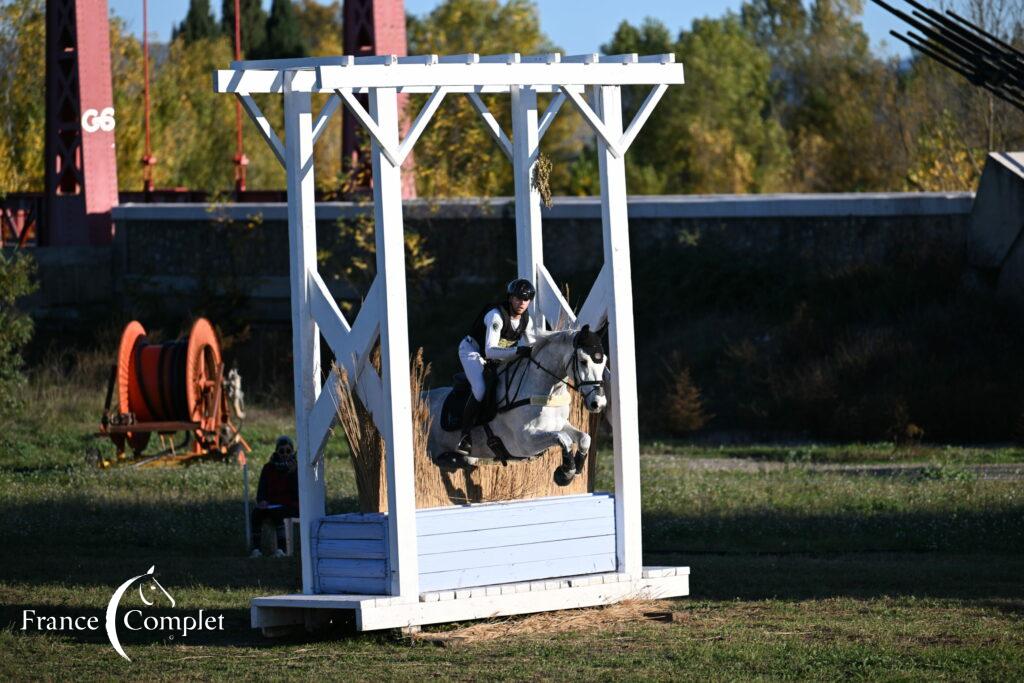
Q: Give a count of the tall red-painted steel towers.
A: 2